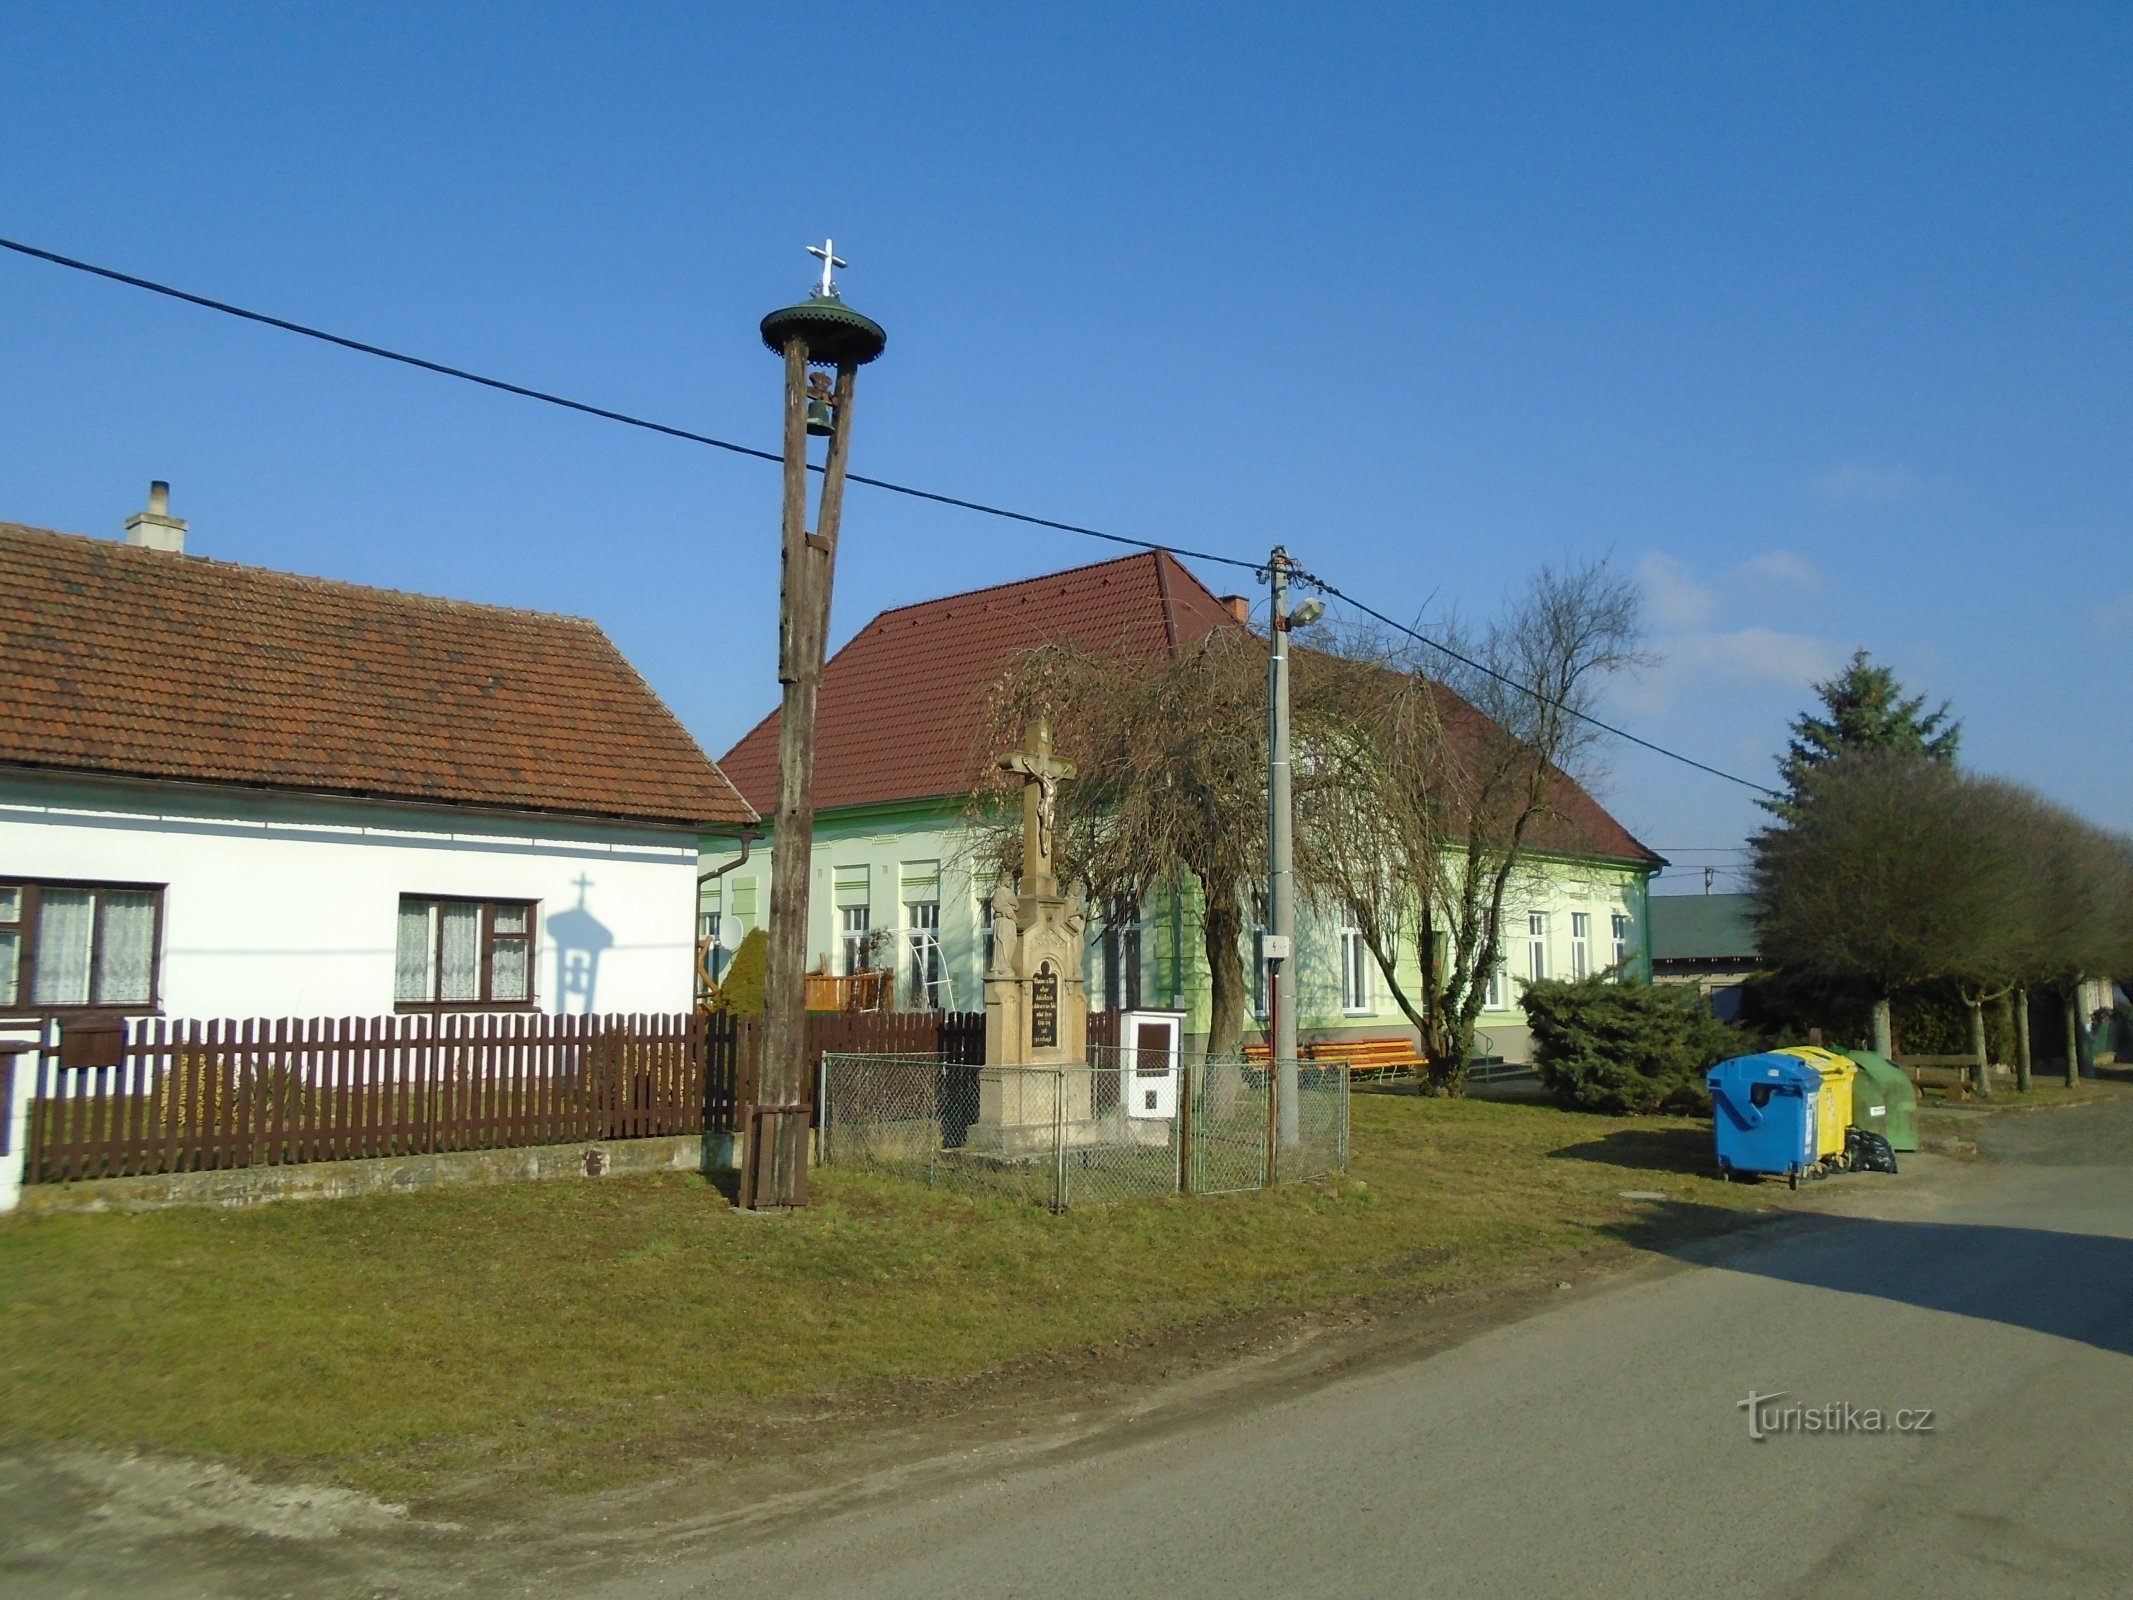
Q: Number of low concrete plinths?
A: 1